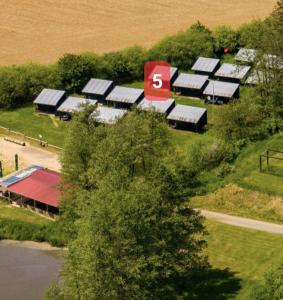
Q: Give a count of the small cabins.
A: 15